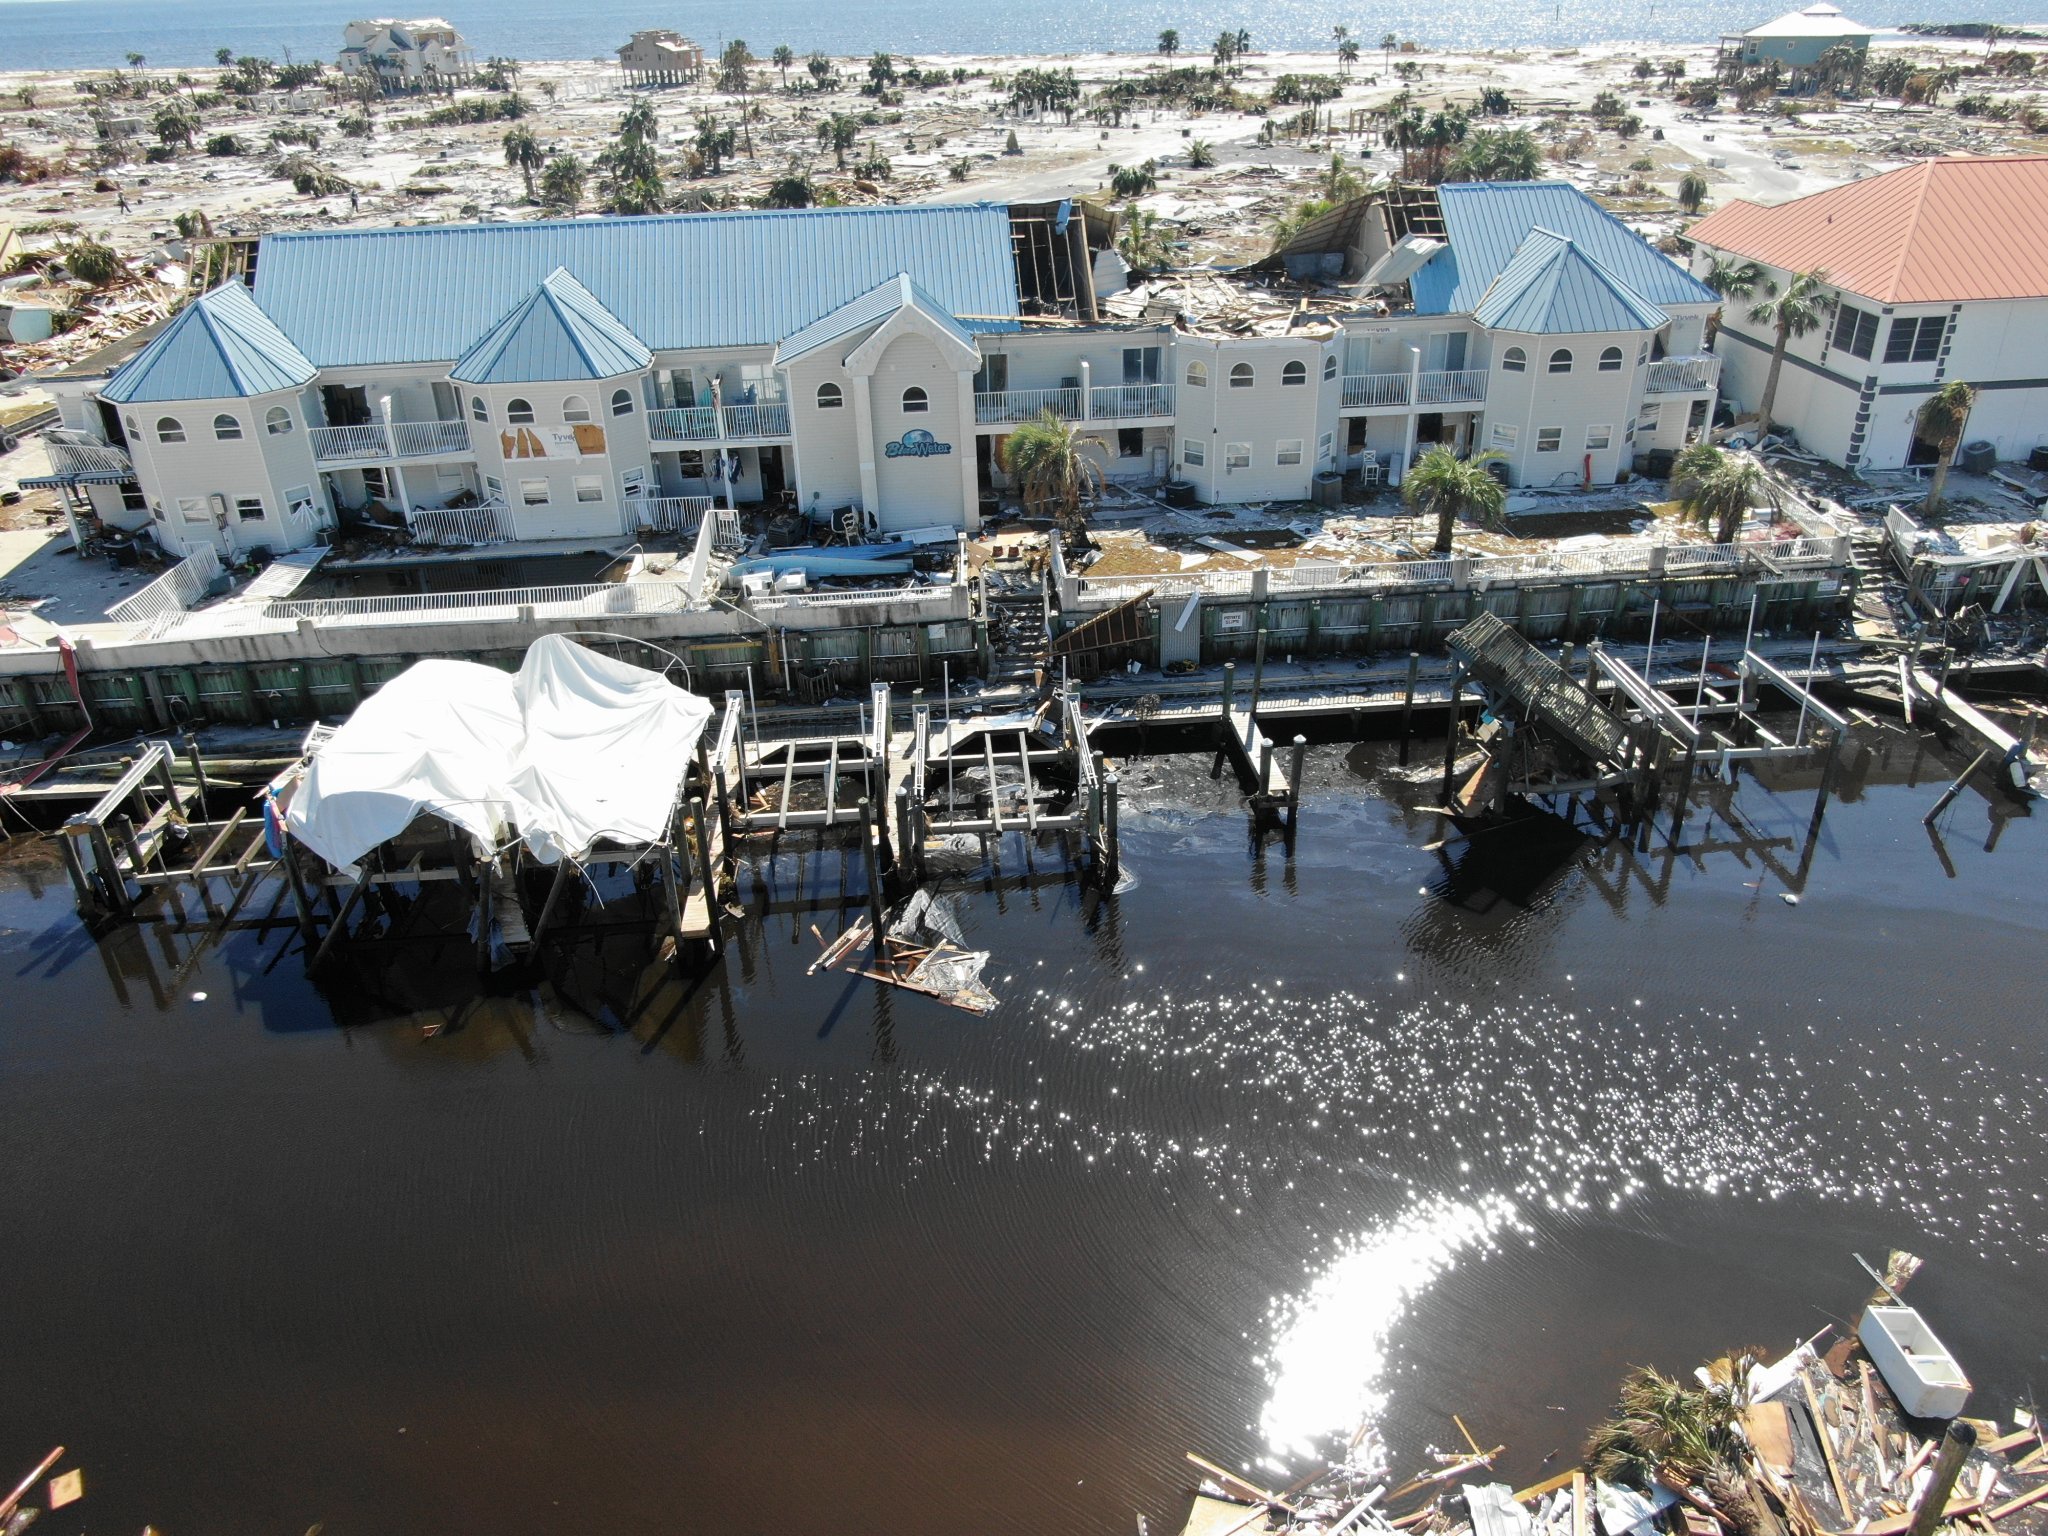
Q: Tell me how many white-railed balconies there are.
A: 10